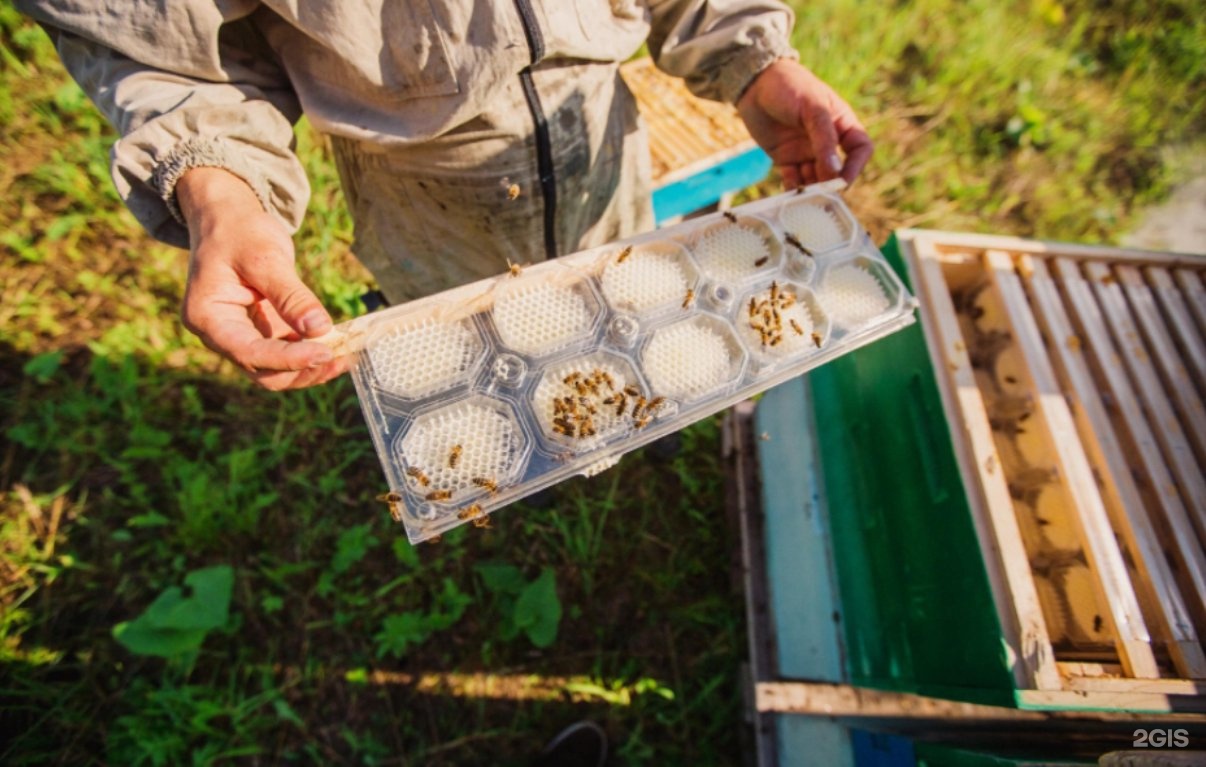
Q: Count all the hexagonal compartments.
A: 10